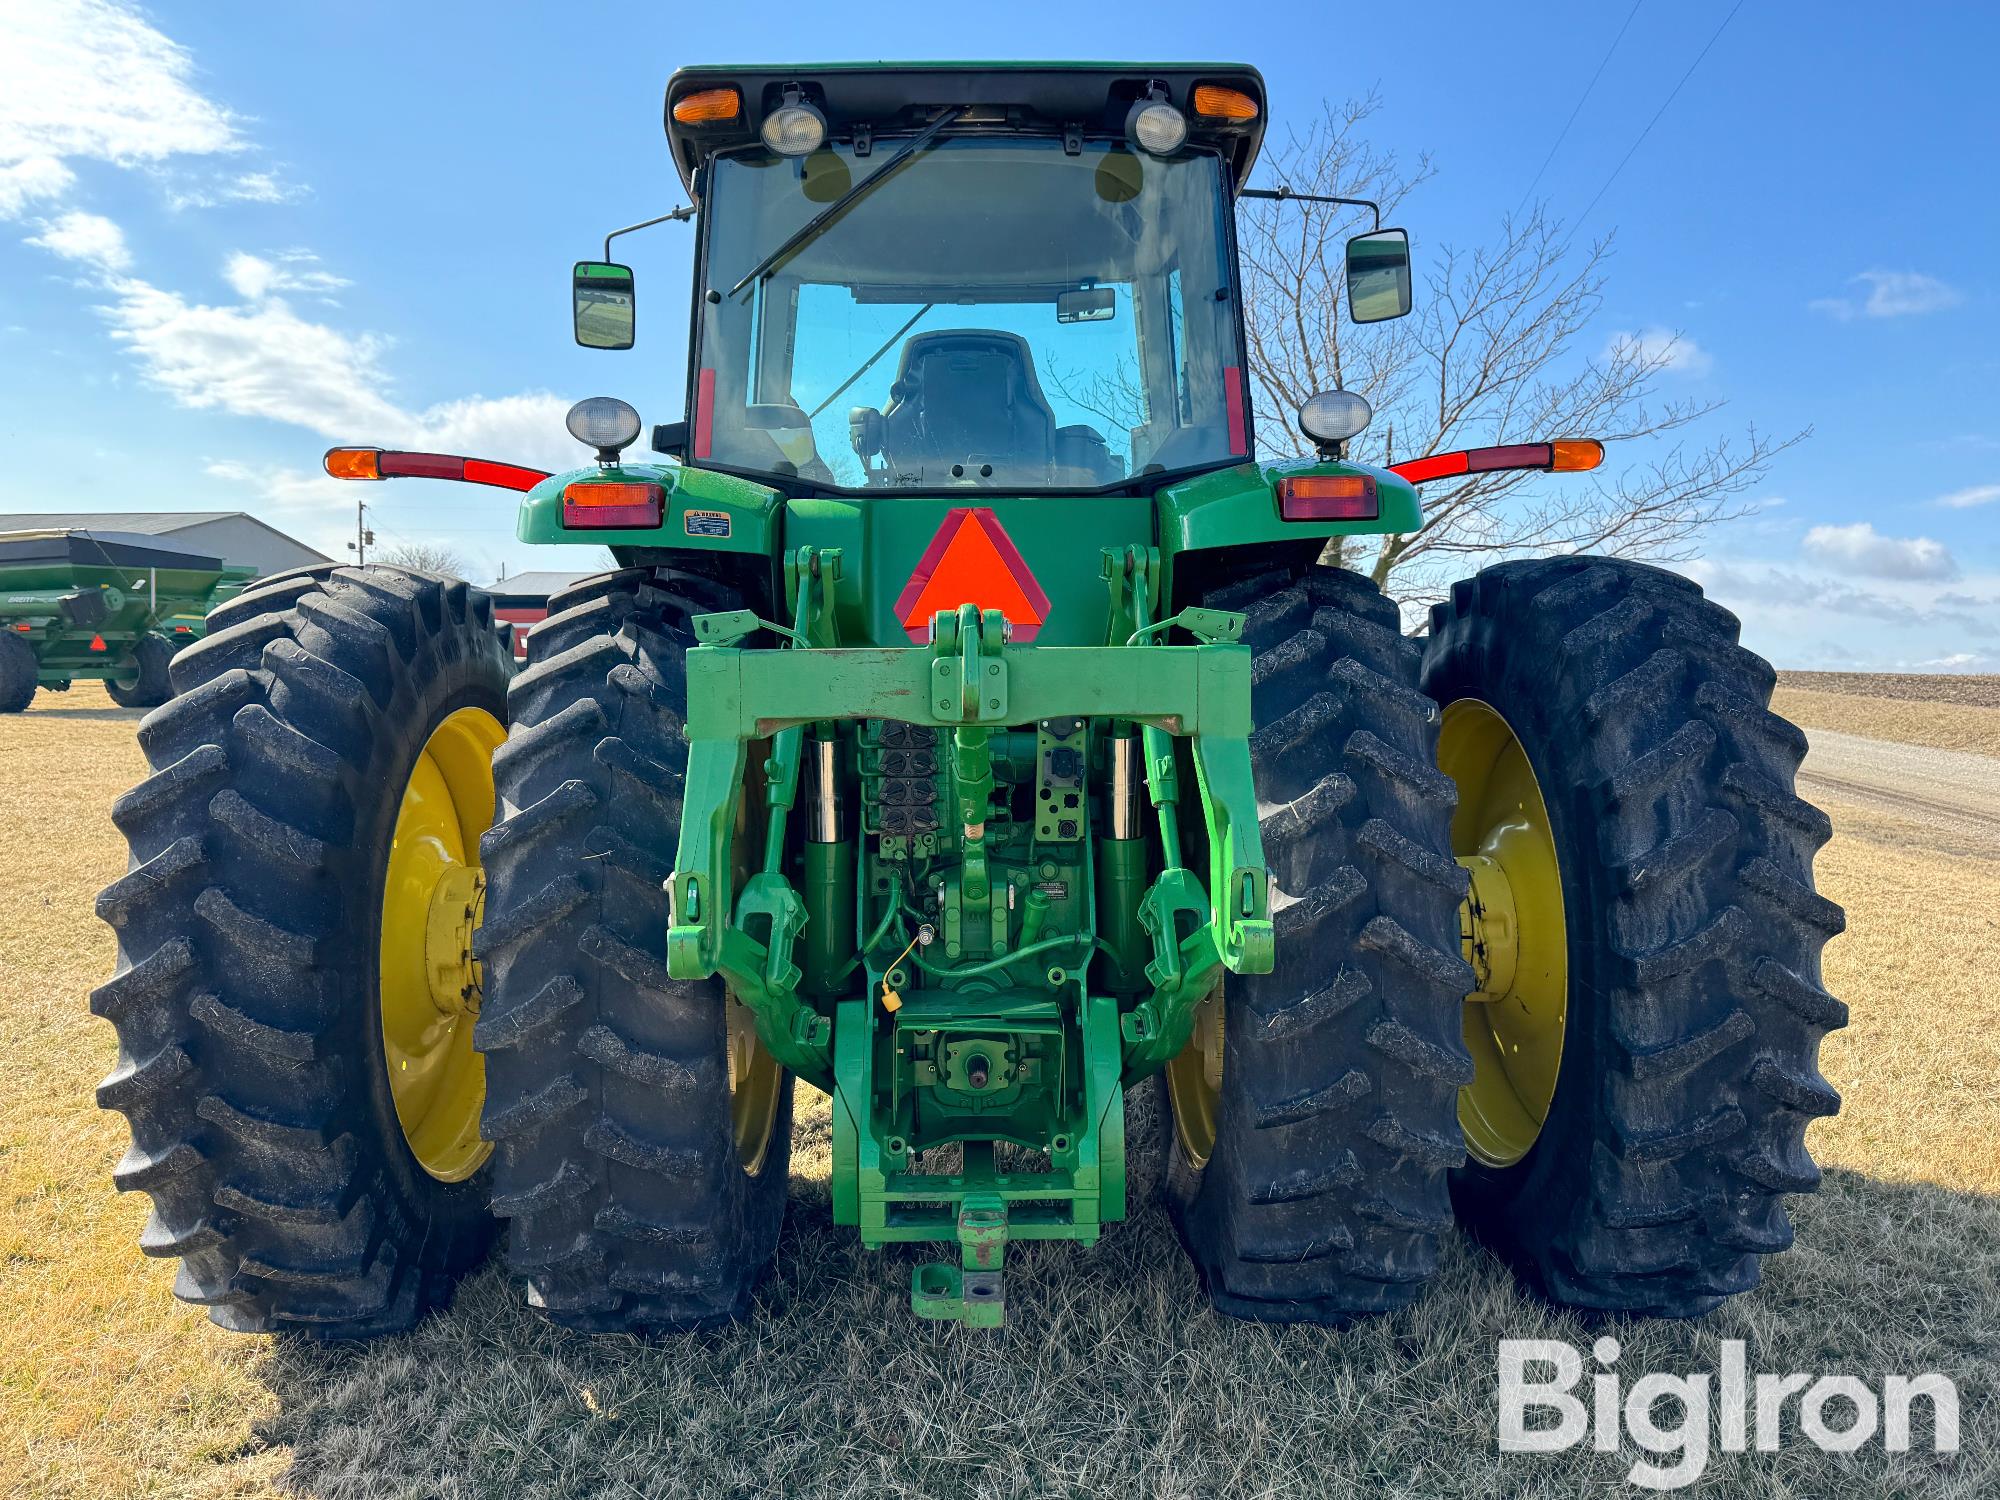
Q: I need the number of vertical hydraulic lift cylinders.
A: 2